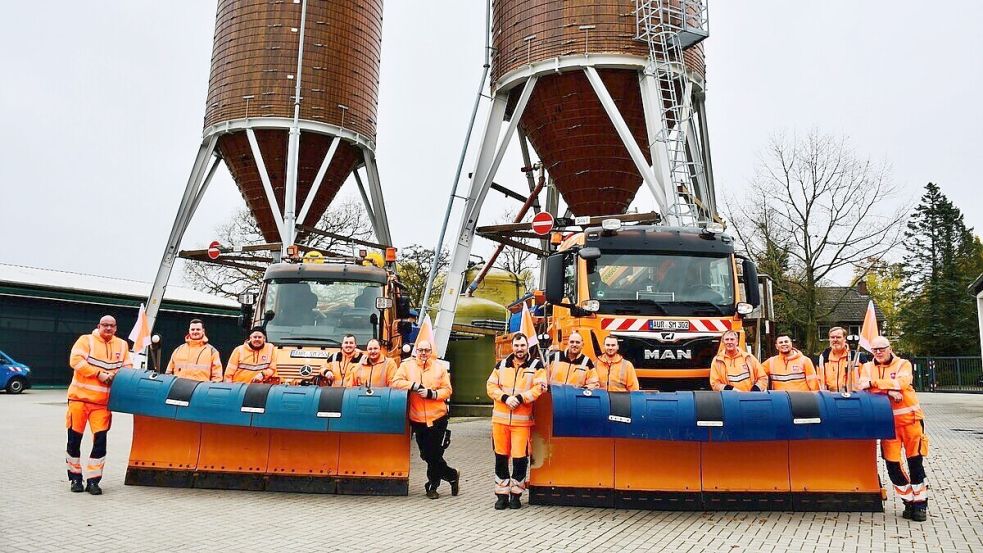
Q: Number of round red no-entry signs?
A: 2